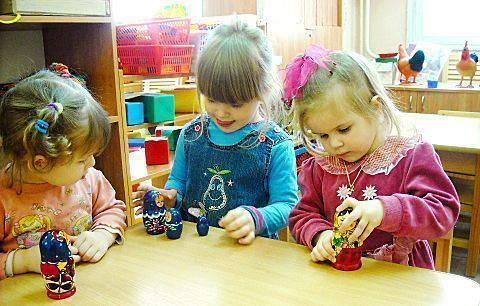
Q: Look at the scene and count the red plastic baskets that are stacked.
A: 2